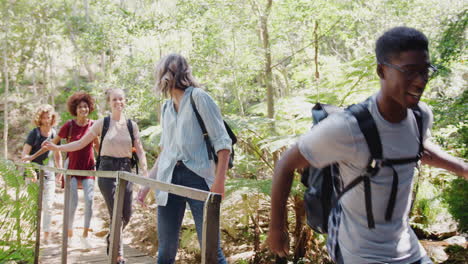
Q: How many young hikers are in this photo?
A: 5